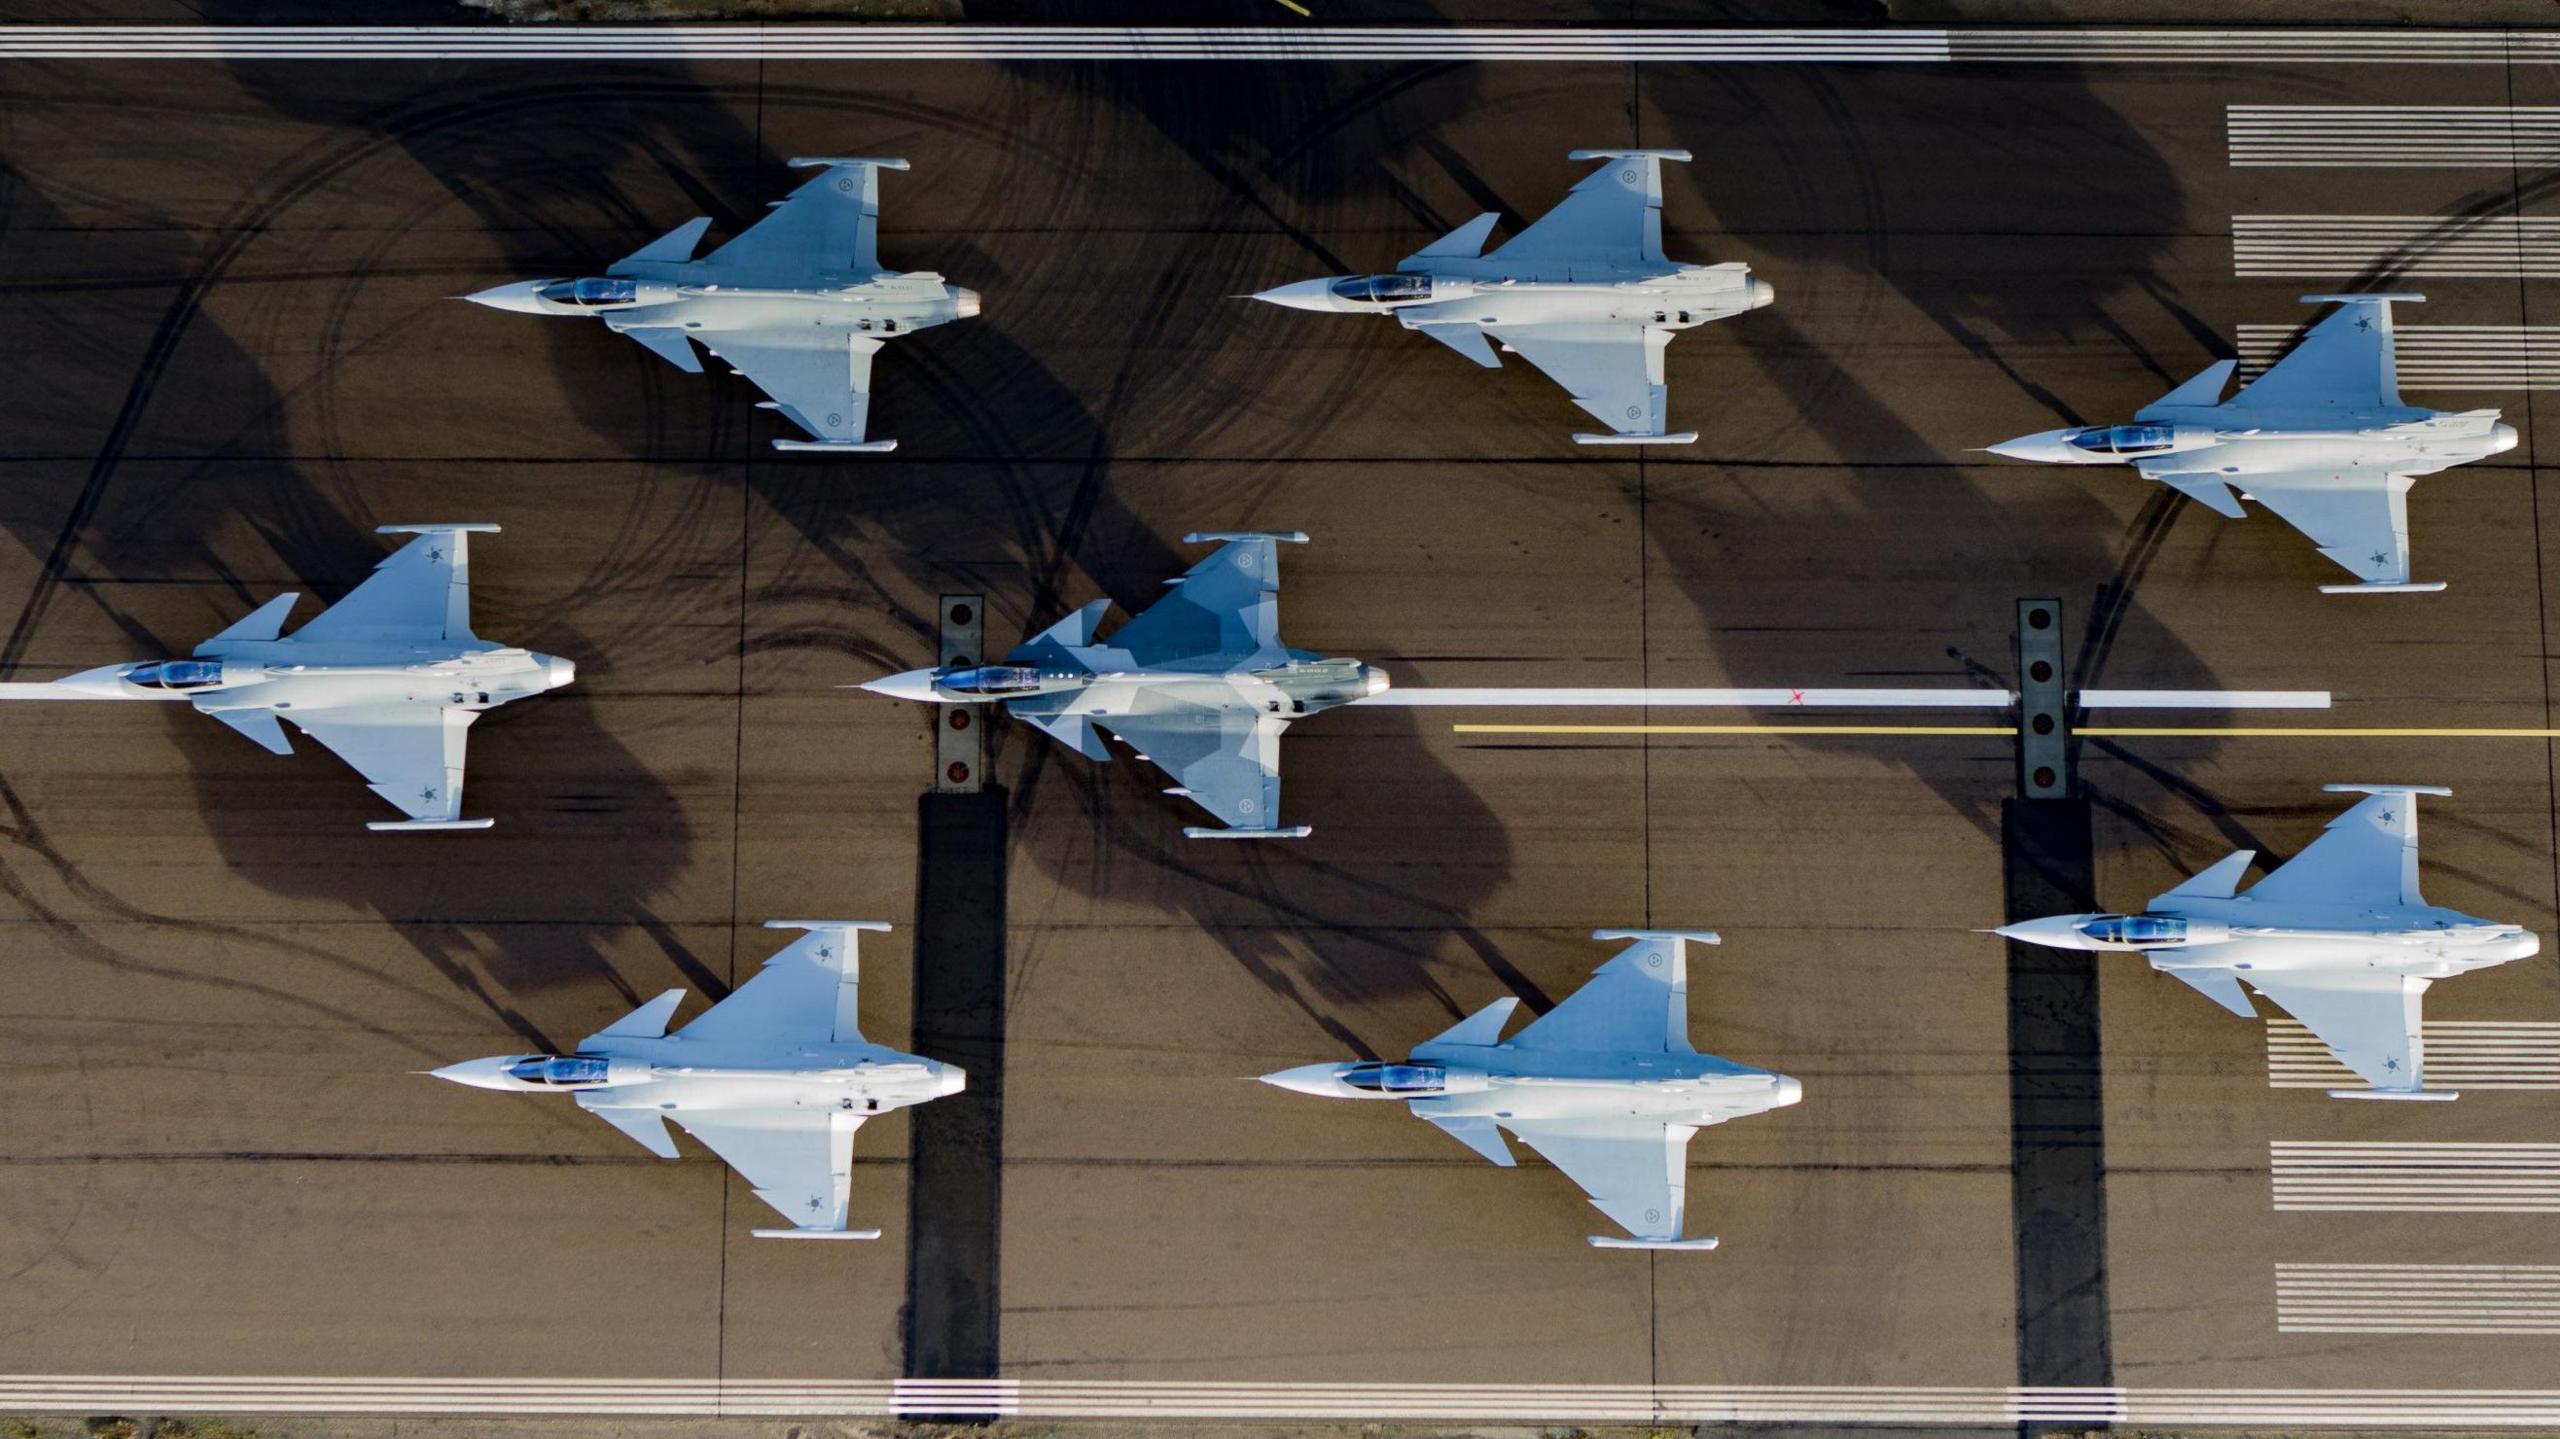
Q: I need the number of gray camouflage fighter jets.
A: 1